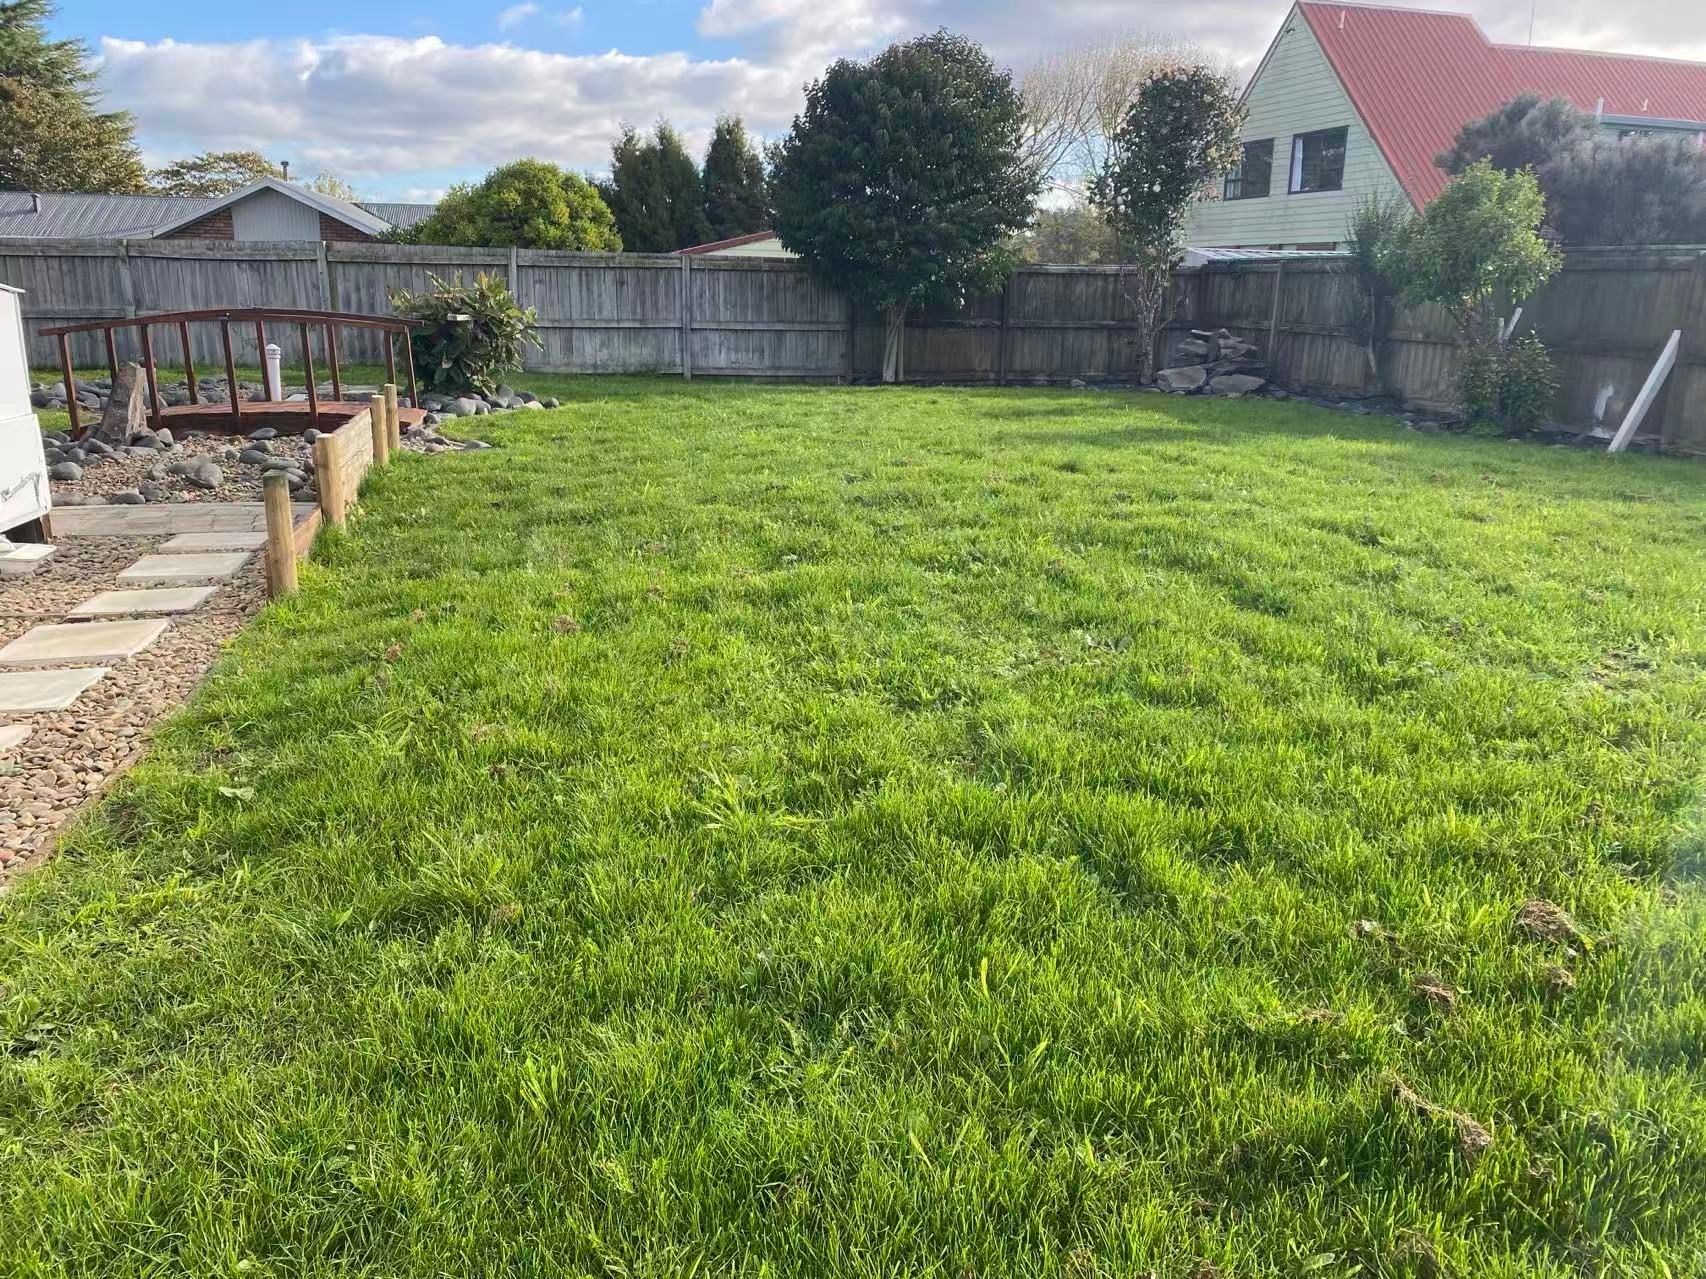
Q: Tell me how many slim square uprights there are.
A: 10